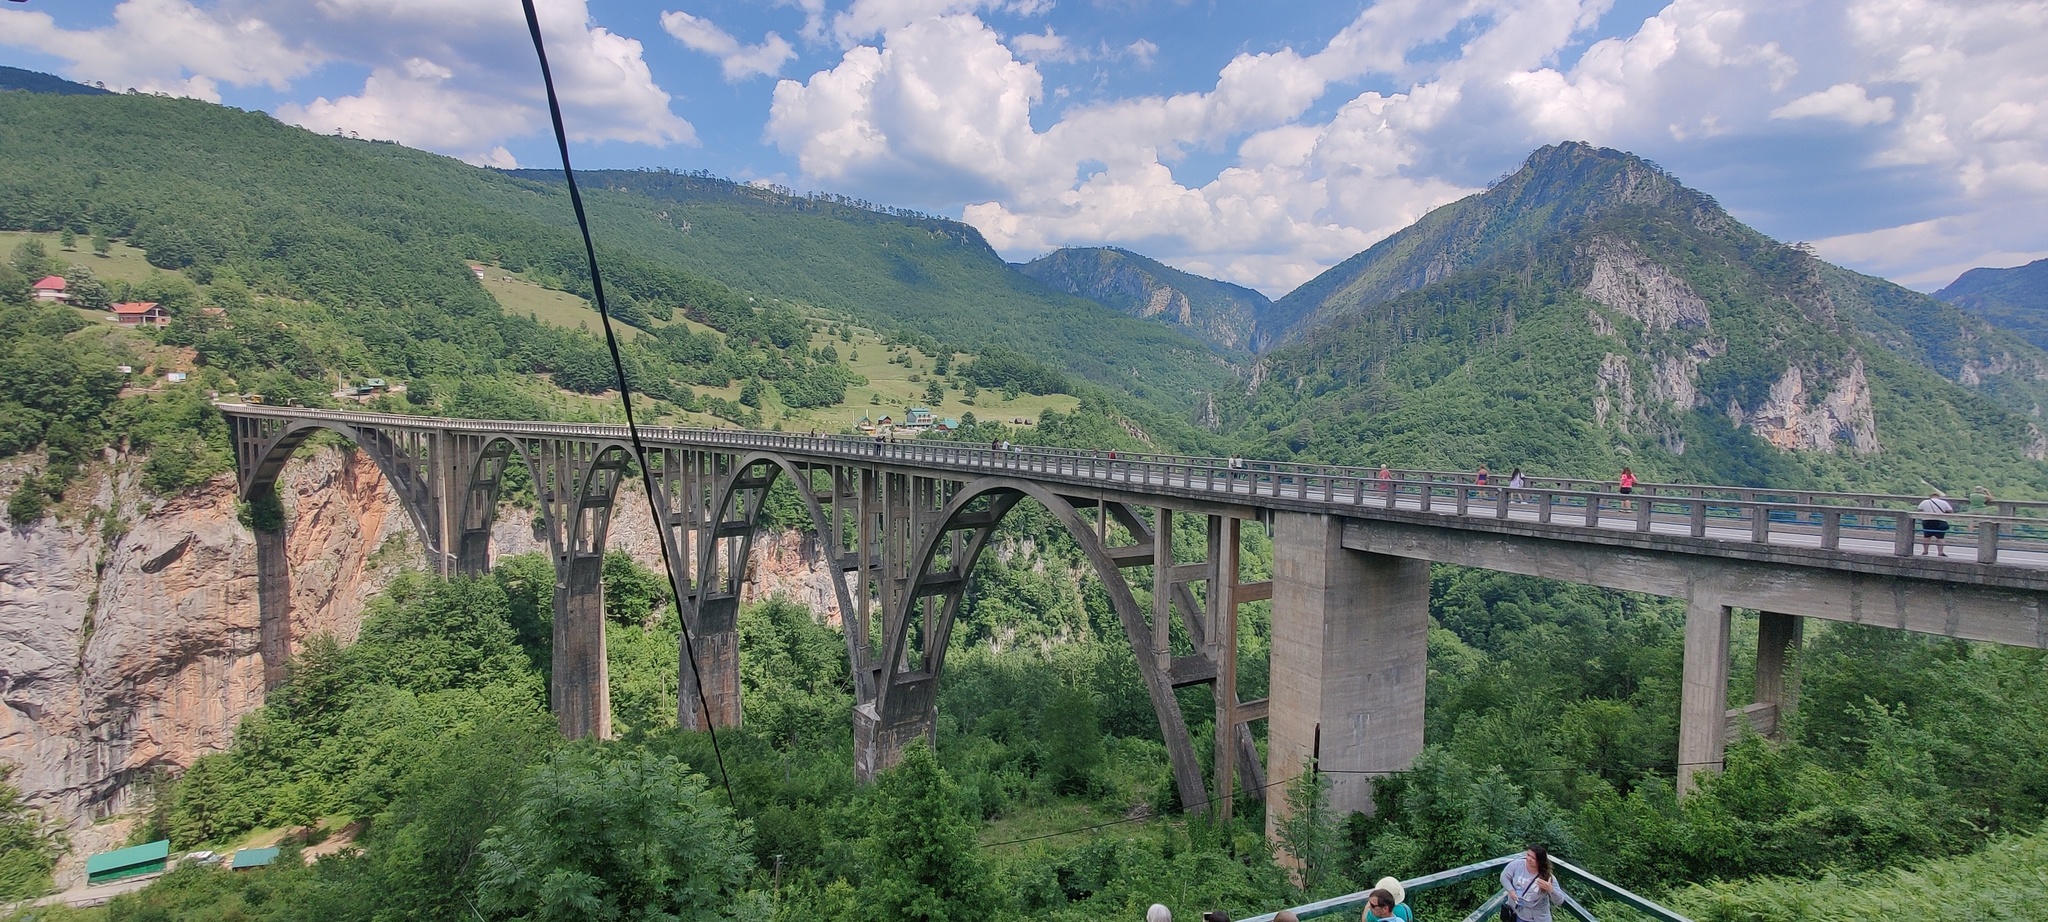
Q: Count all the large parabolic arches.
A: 5